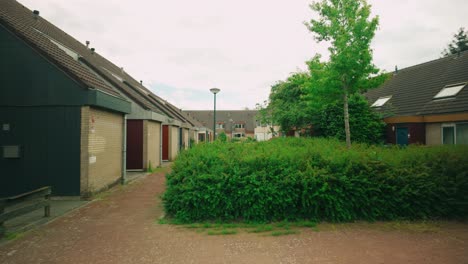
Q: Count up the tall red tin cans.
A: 0